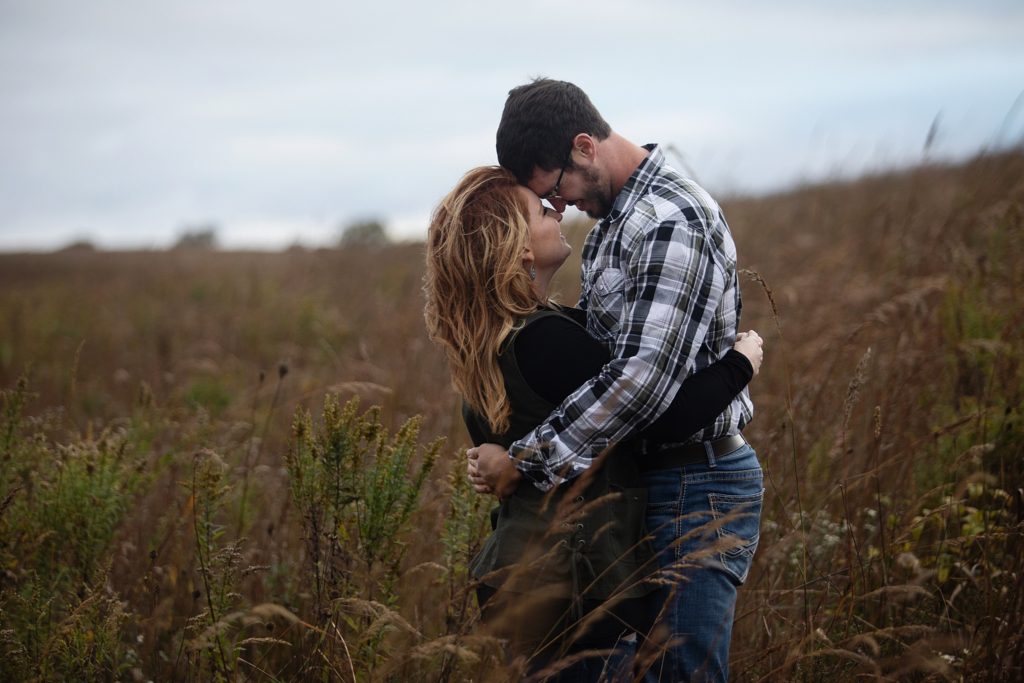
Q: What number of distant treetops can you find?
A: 3